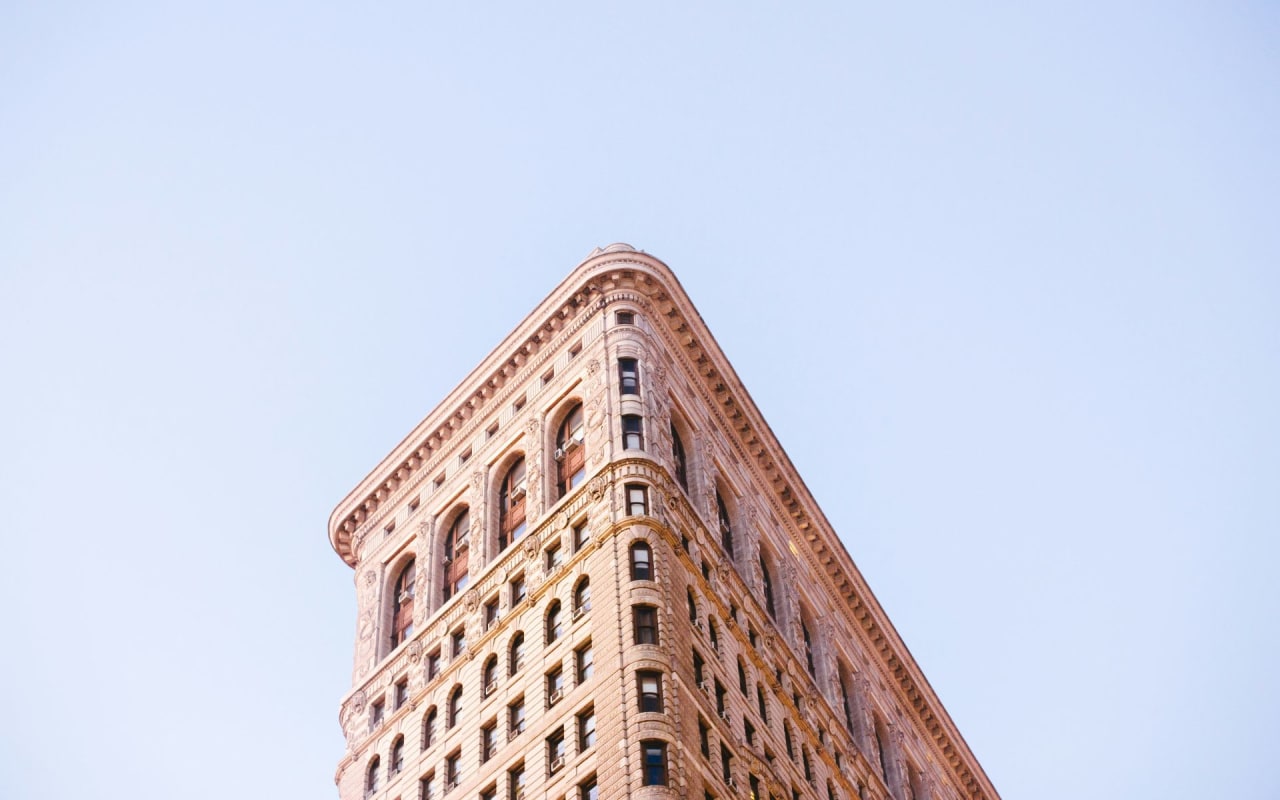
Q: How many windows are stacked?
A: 8